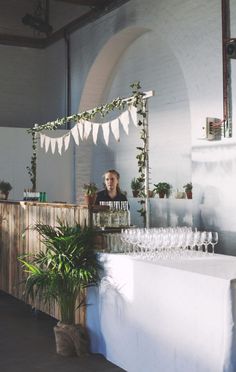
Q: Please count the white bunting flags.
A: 13